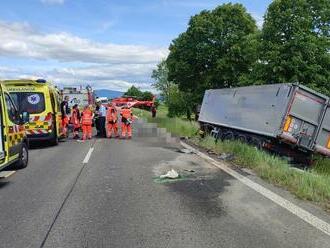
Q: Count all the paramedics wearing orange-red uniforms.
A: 5